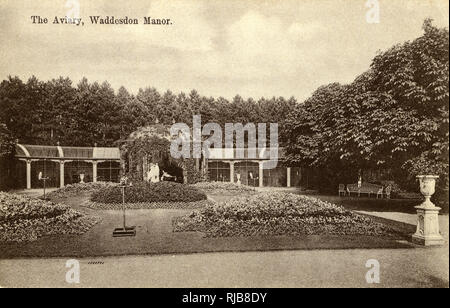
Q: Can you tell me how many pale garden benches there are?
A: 1